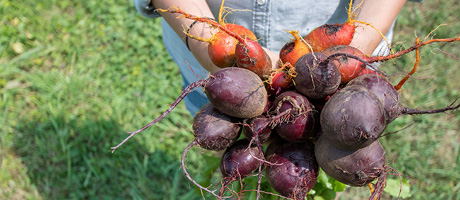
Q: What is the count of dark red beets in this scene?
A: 10